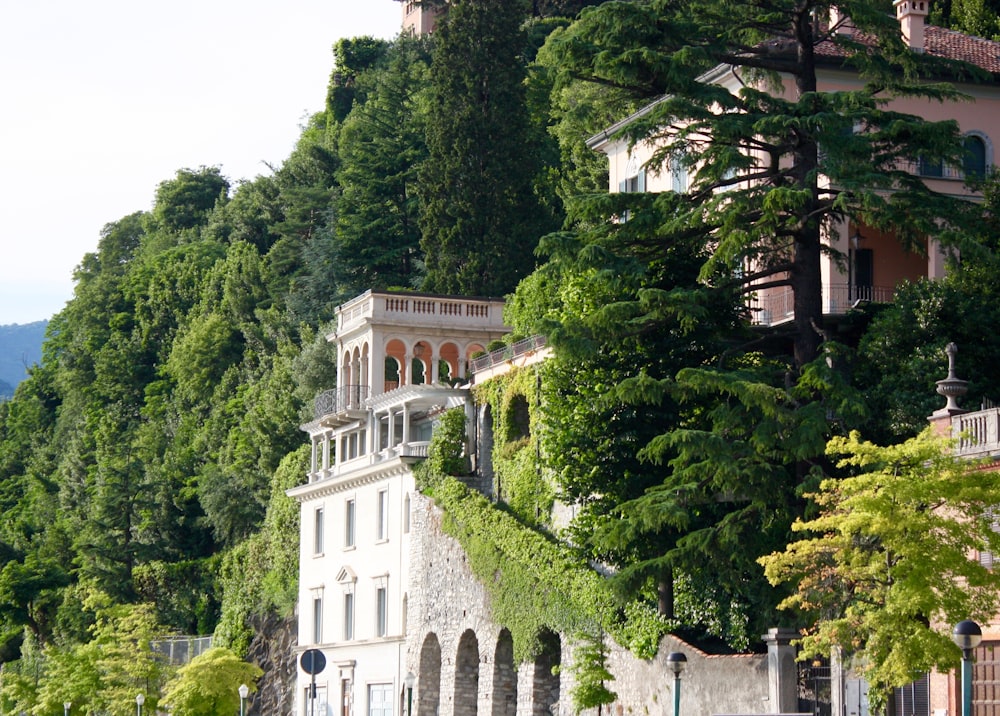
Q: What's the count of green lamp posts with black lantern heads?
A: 2